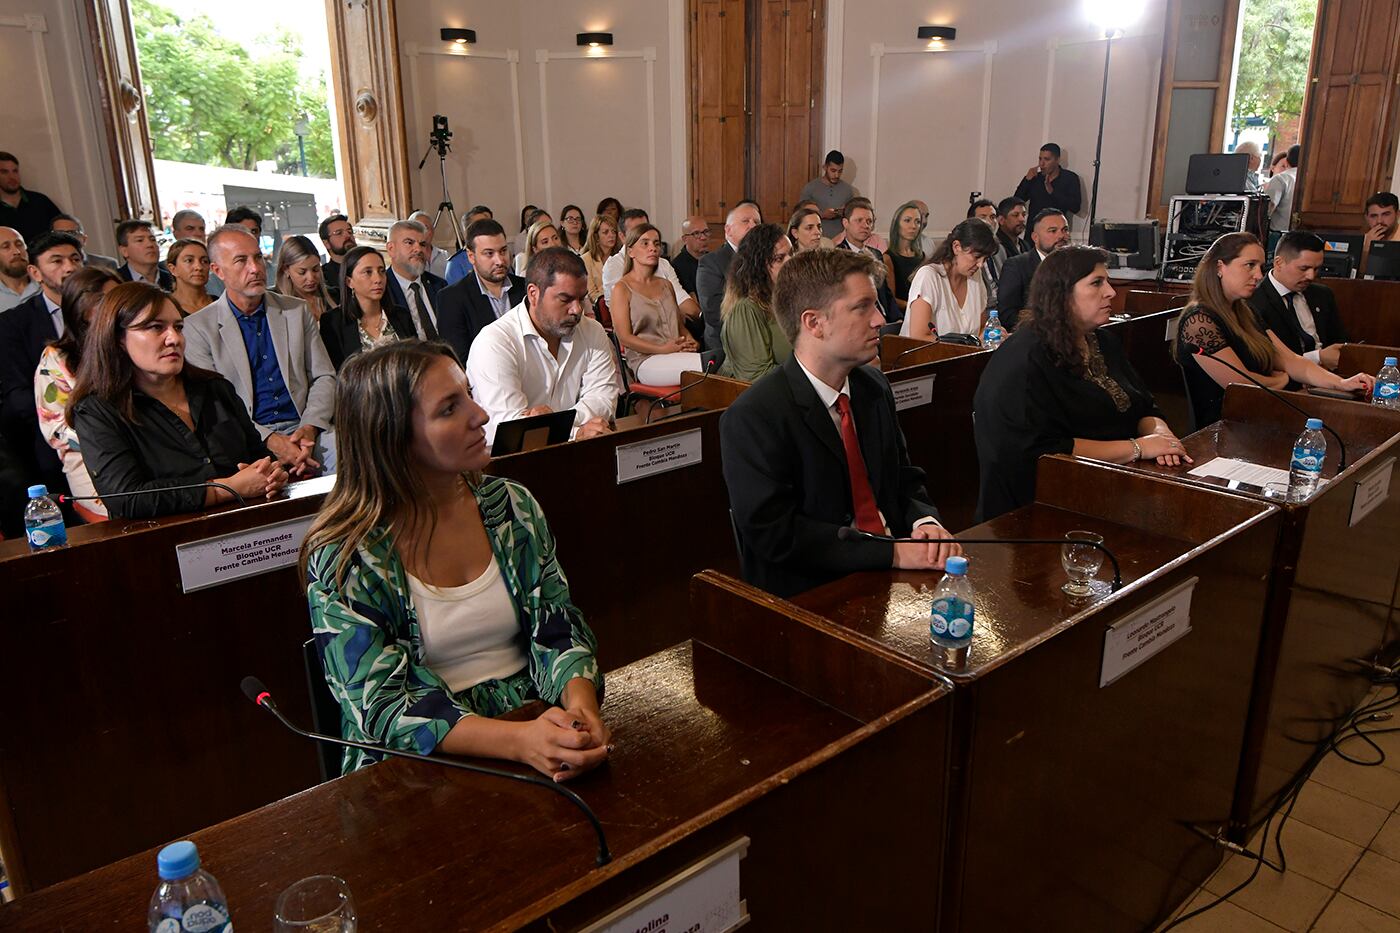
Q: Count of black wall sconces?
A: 3